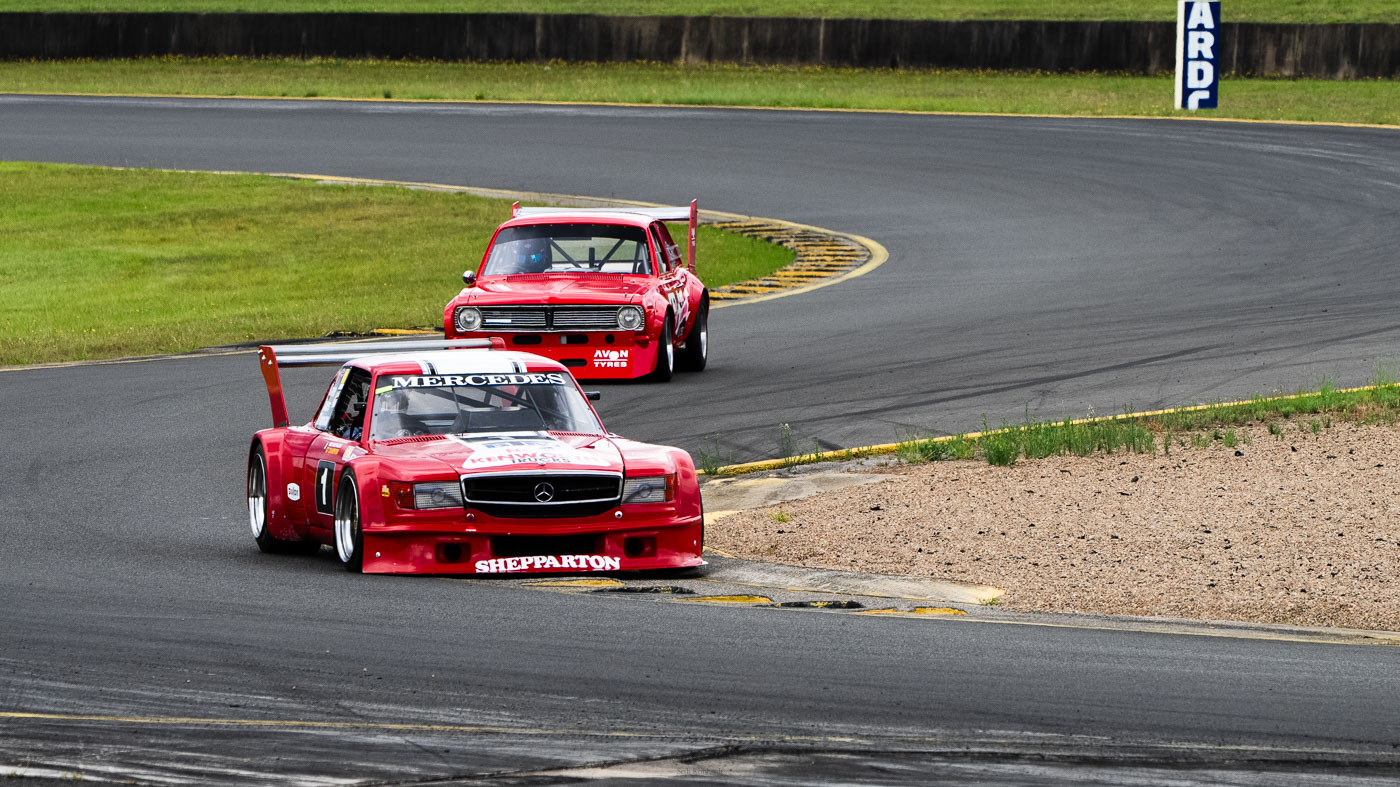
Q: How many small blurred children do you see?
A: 0